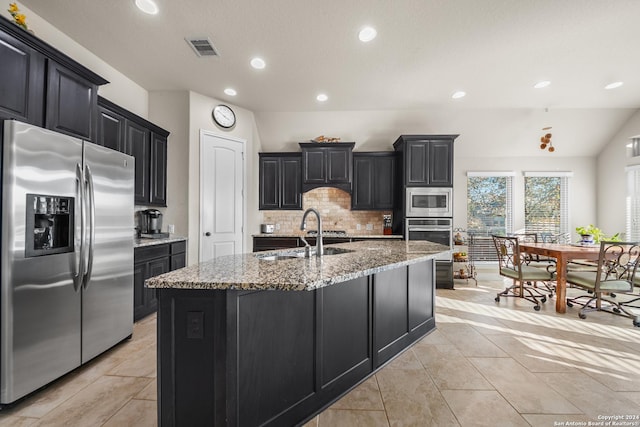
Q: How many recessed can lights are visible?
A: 8